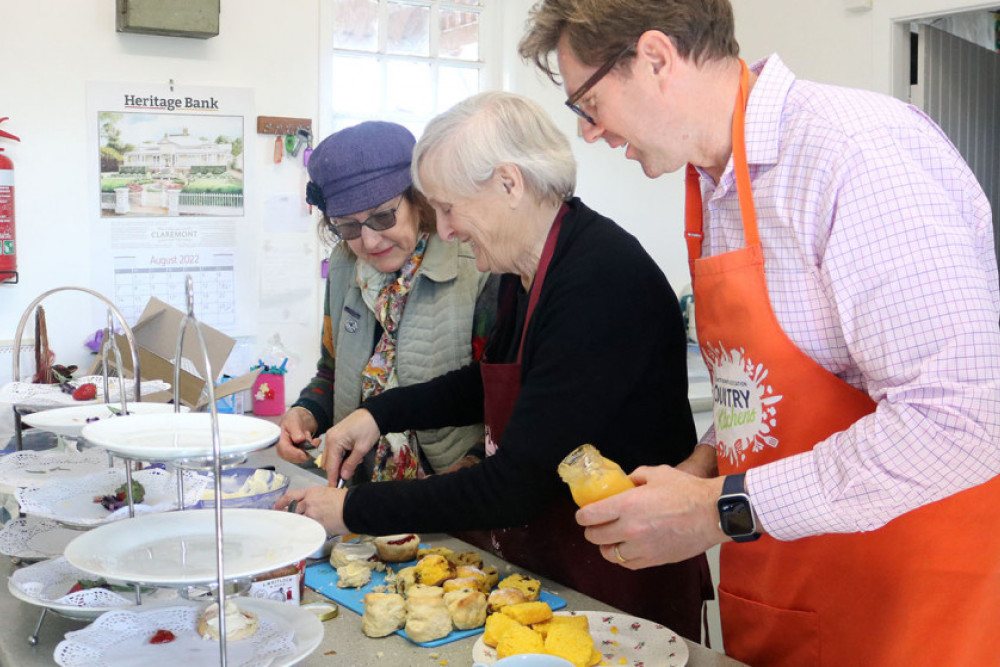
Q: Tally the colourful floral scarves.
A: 1